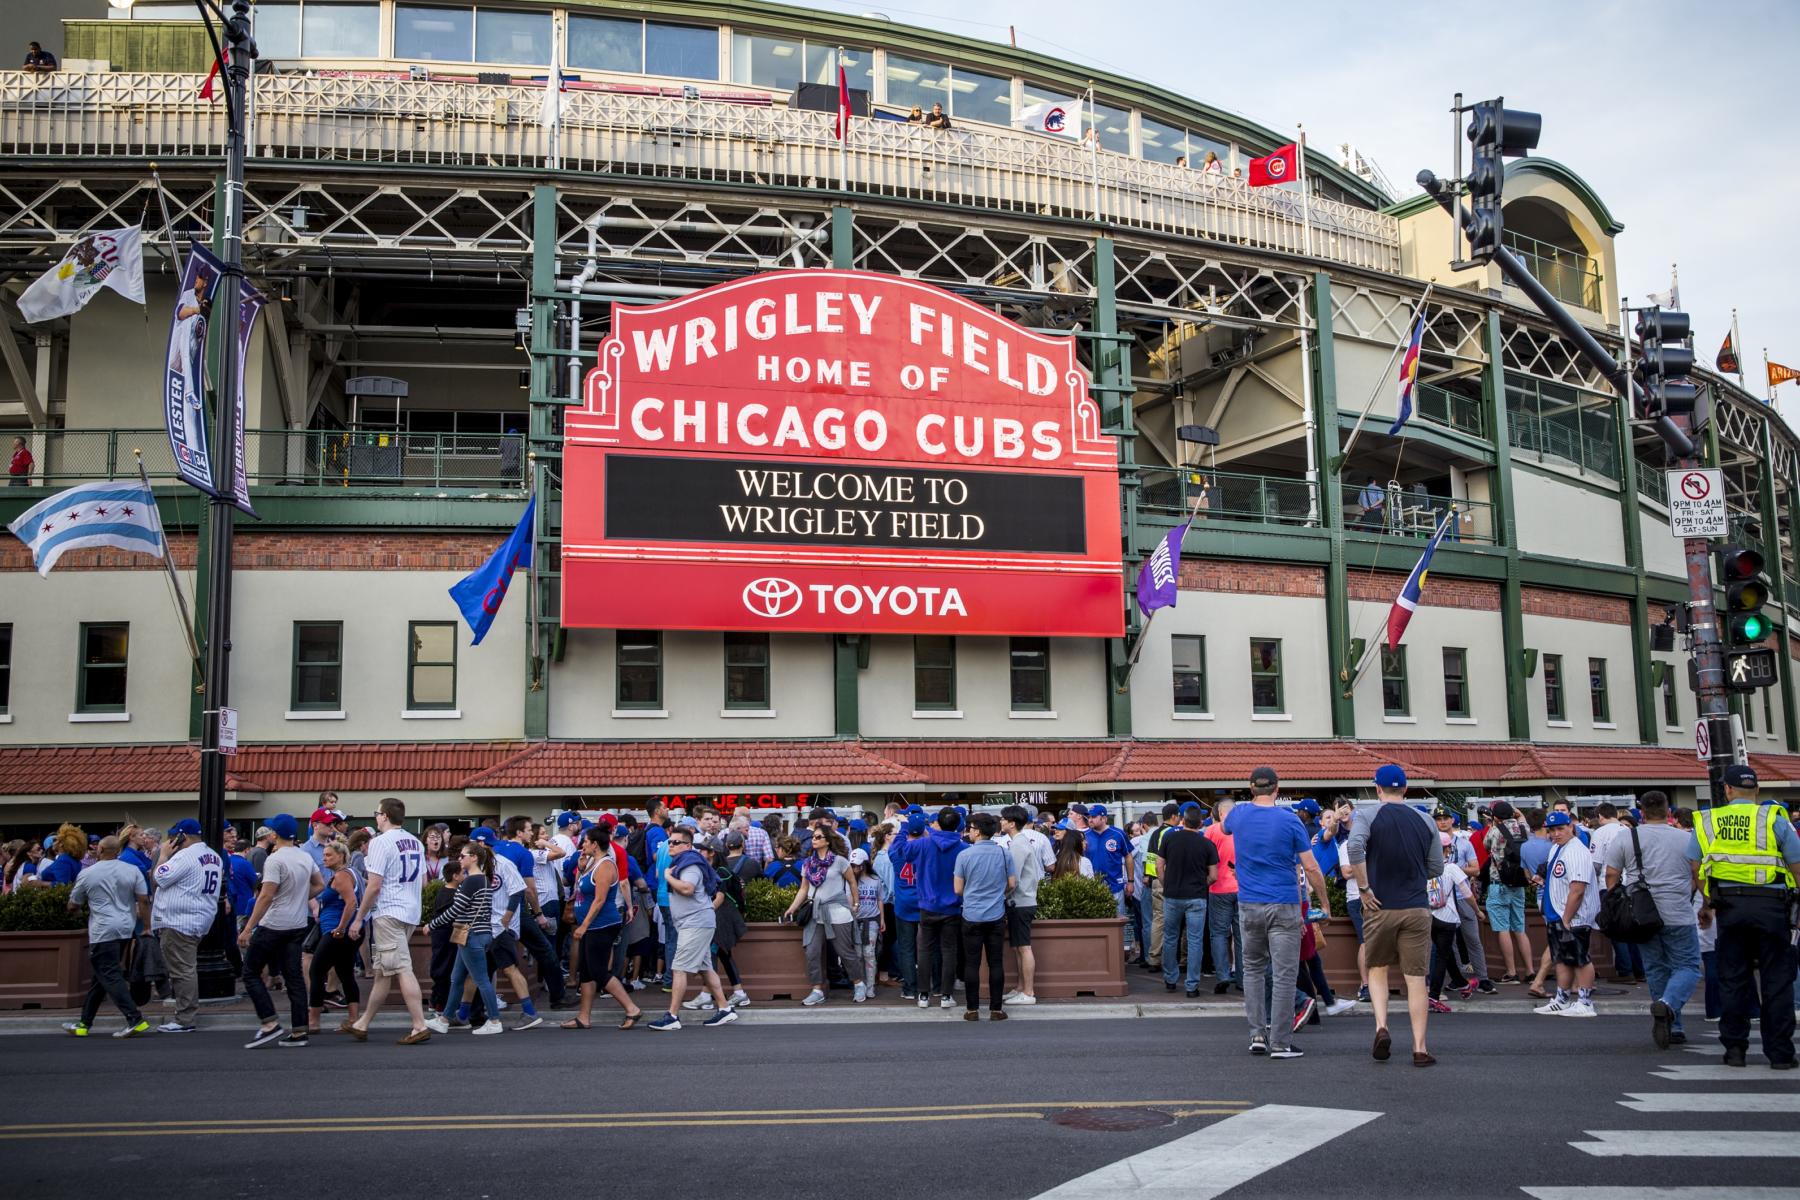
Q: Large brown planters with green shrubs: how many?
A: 6